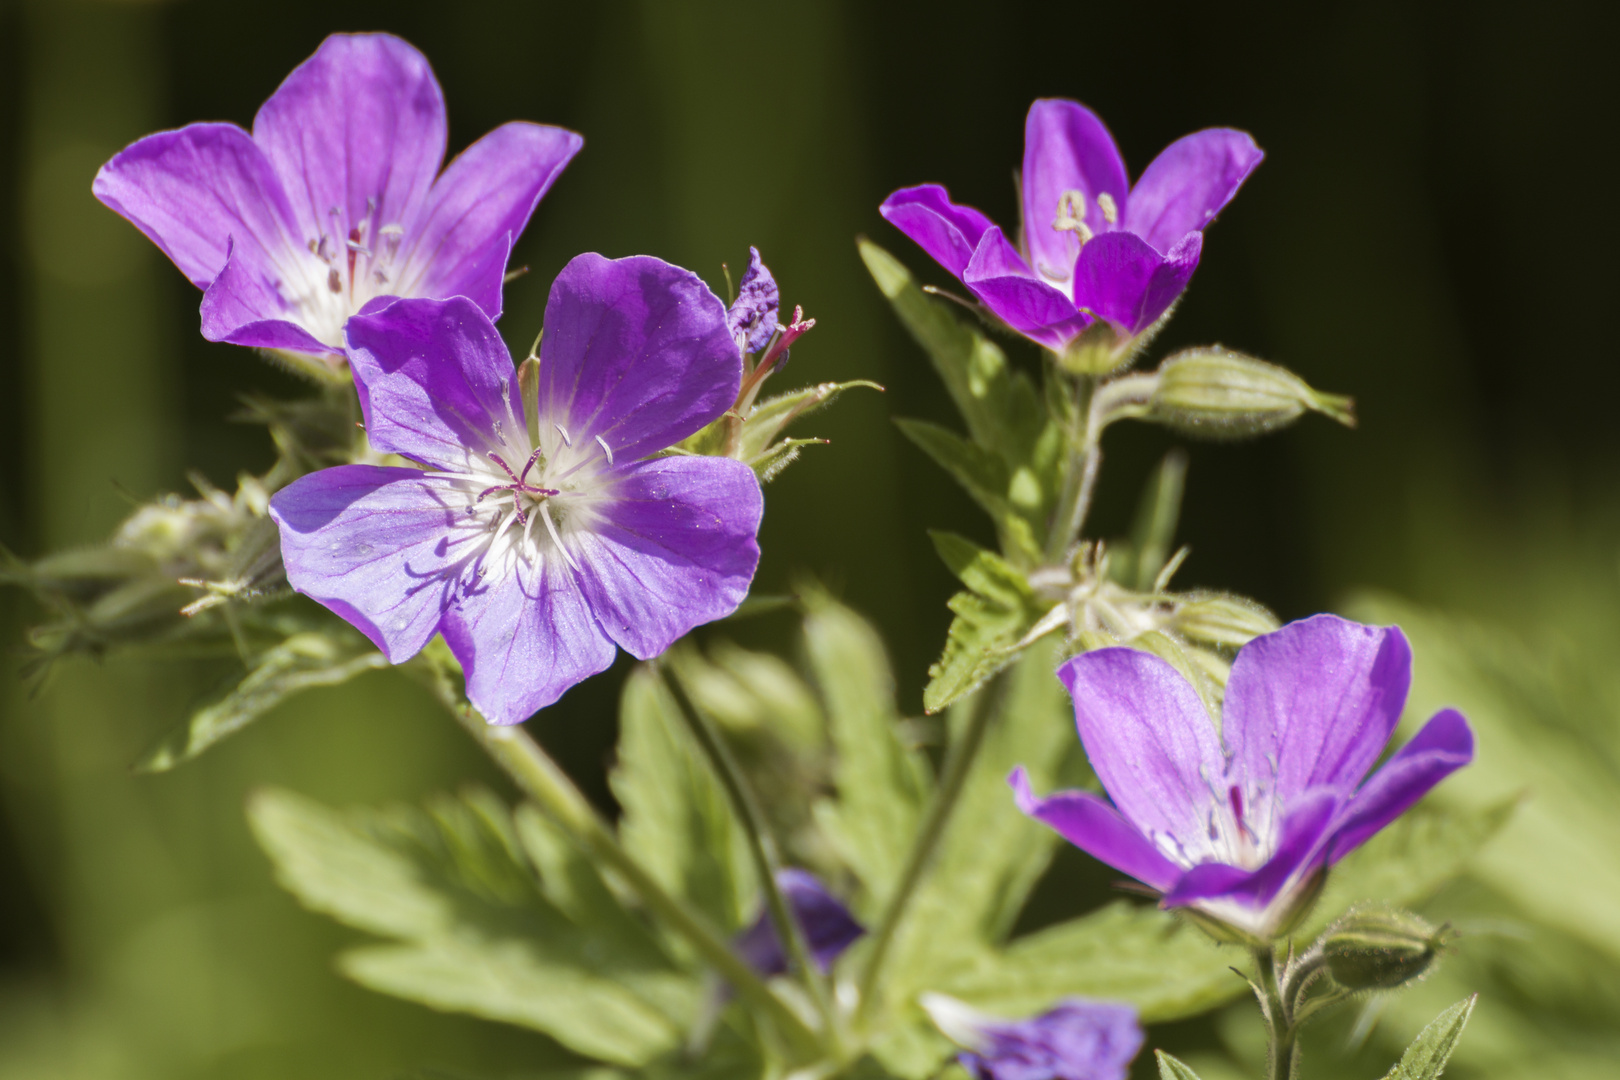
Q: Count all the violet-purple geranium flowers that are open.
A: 4